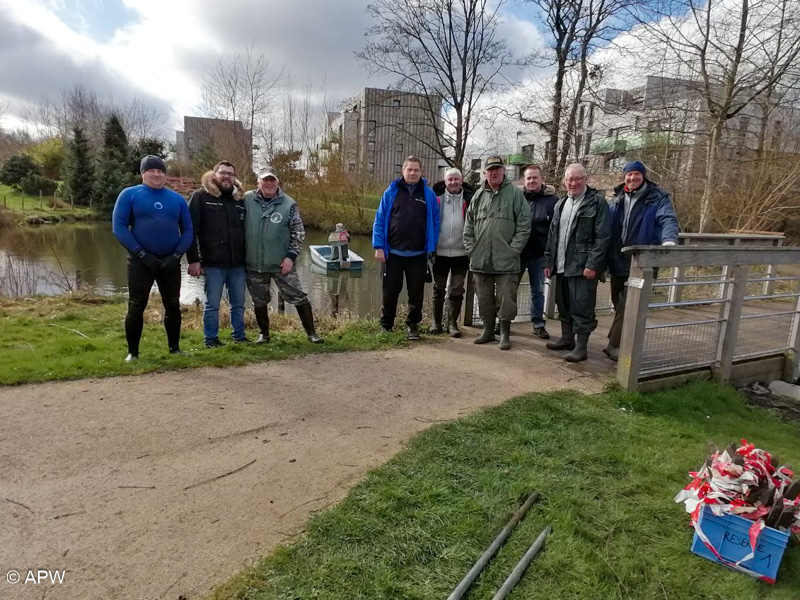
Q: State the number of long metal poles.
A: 2